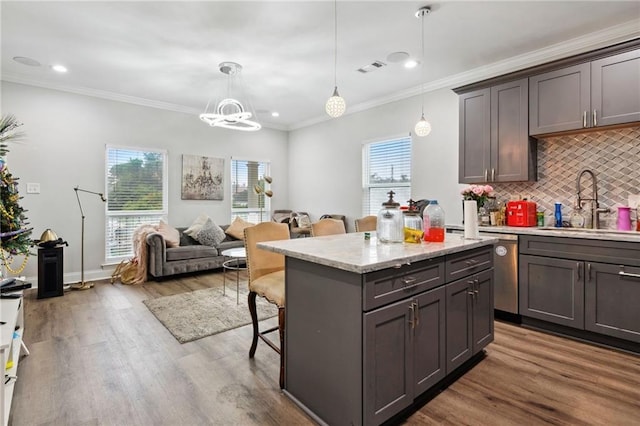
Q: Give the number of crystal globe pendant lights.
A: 2